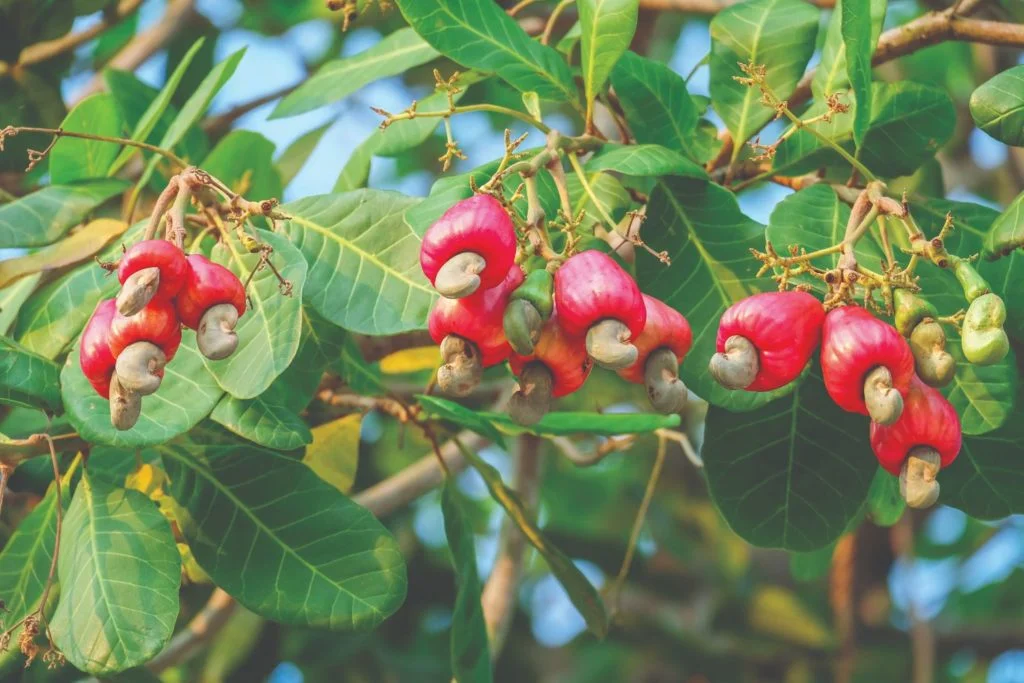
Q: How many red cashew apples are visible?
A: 12